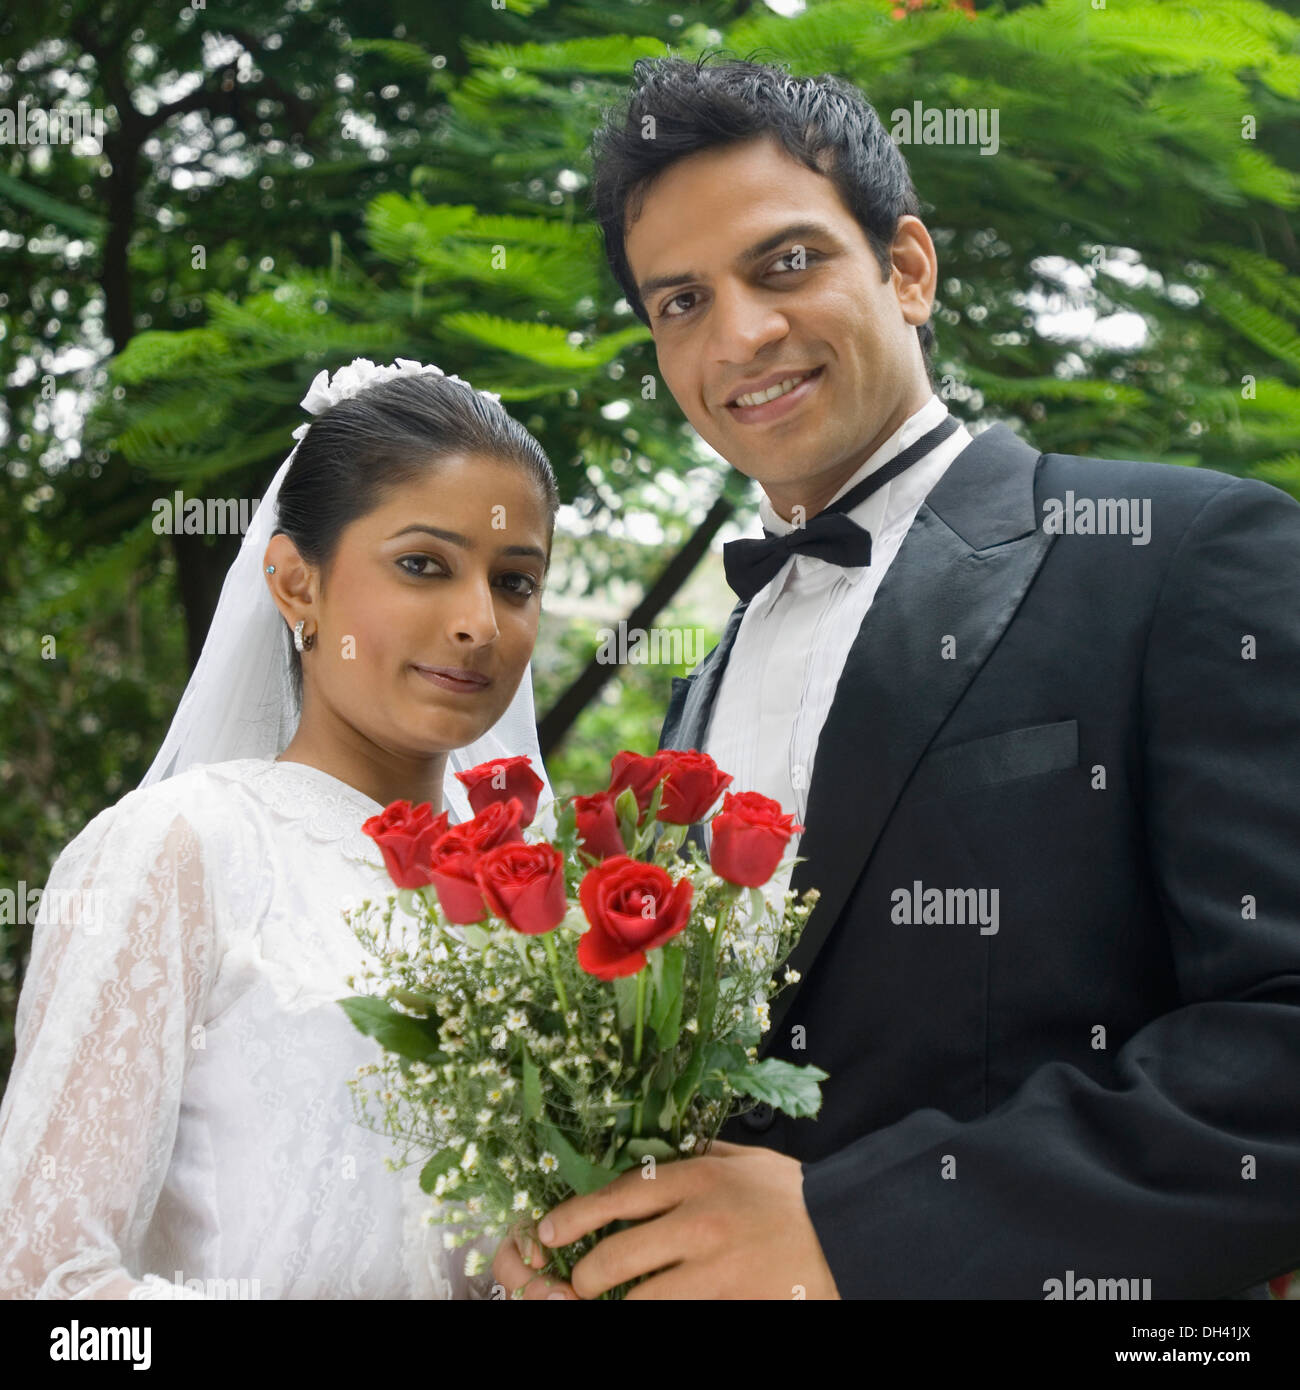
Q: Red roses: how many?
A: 10